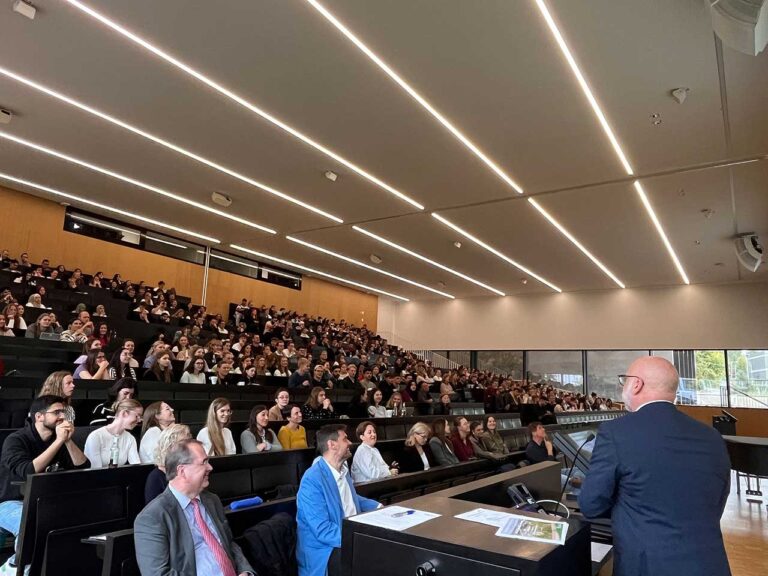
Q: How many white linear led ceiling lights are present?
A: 12